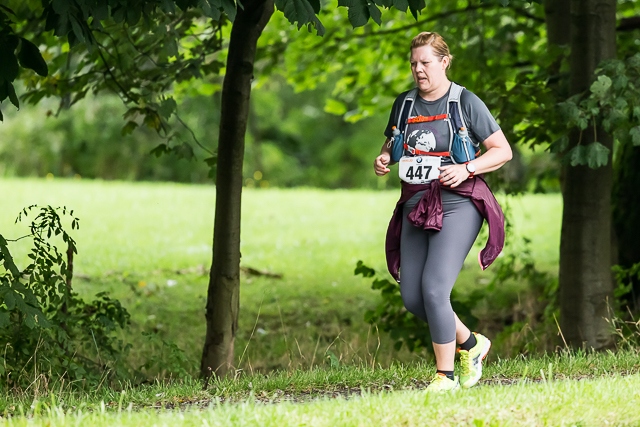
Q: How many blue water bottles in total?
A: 2